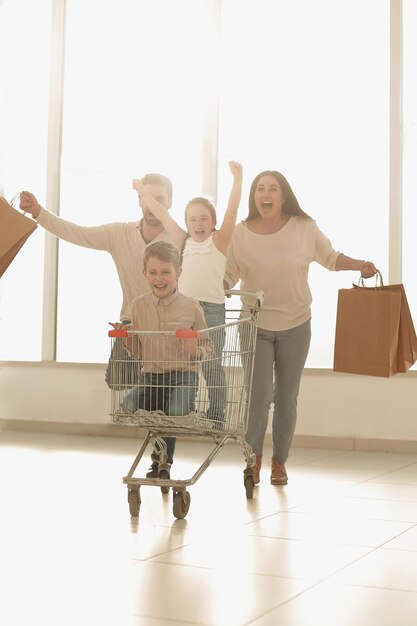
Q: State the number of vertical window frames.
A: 3